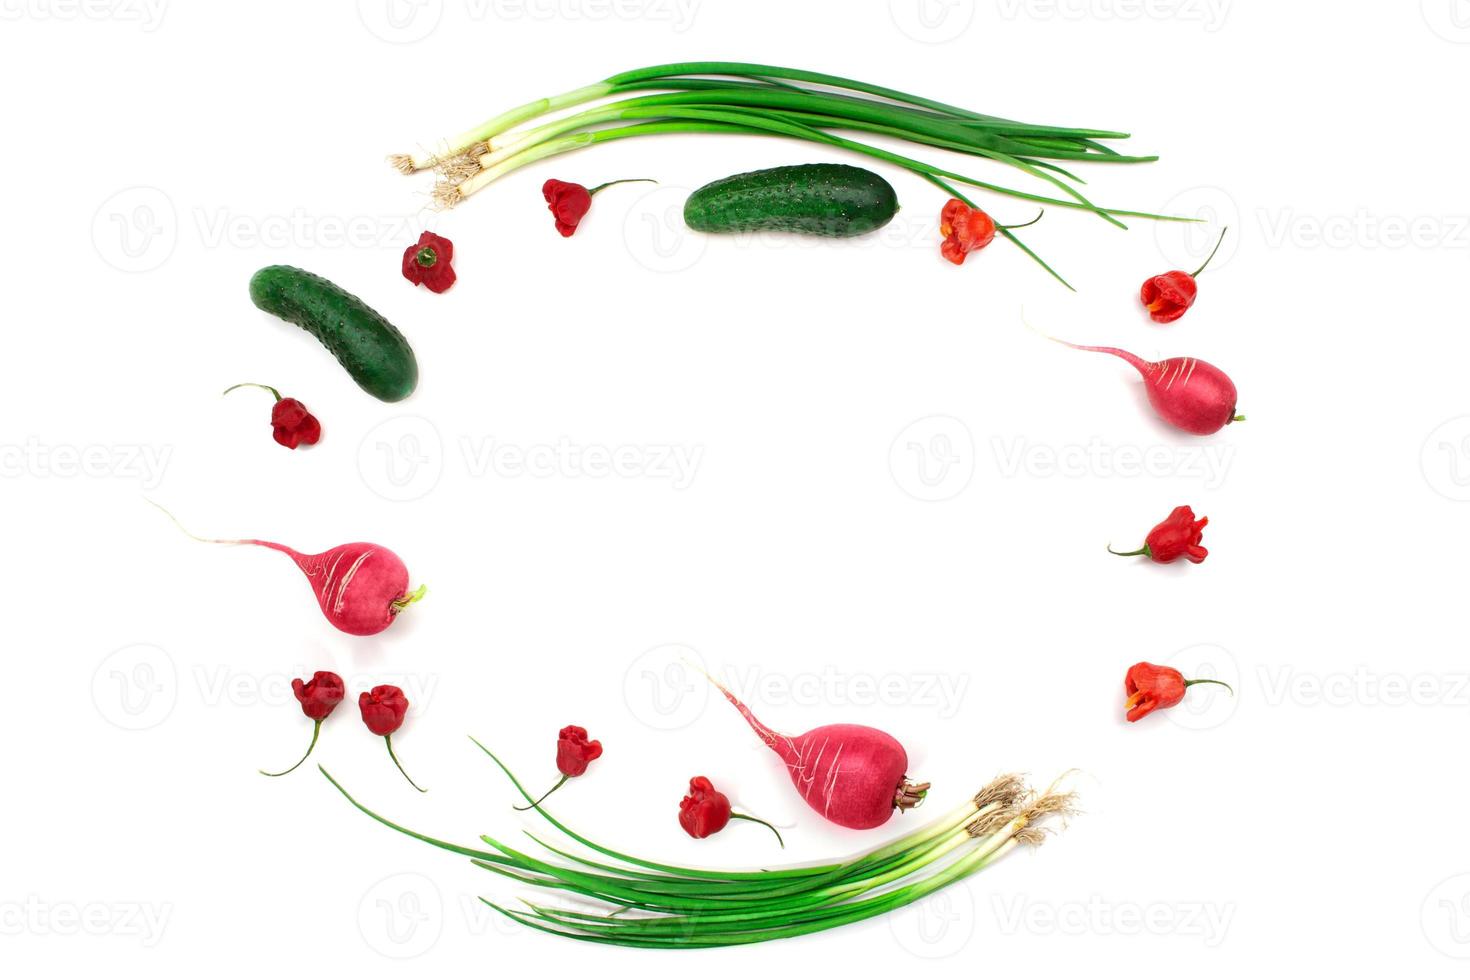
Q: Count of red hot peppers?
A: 11